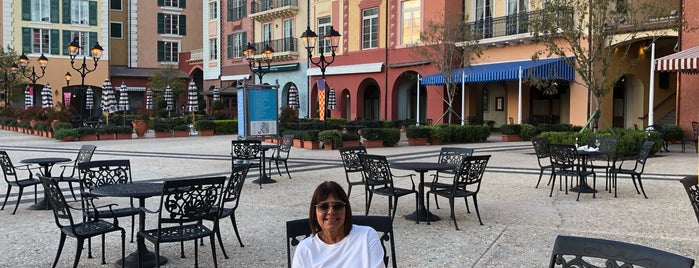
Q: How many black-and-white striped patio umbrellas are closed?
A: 11